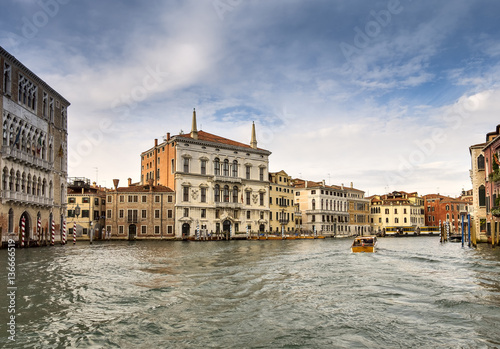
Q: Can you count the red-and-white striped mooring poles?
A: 5